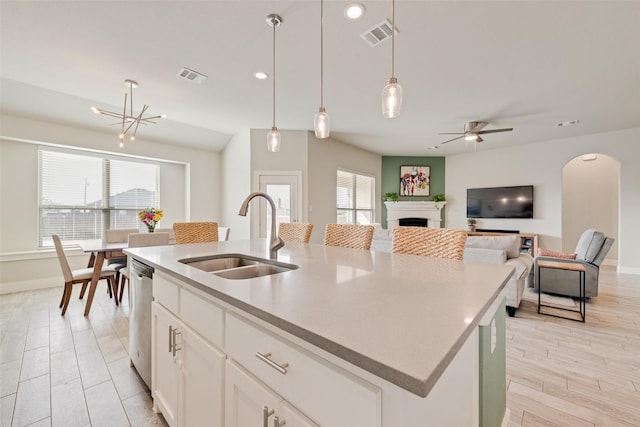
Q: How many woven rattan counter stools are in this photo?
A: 4